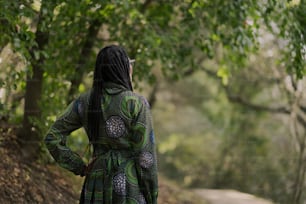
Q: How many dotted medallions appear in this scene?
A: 3